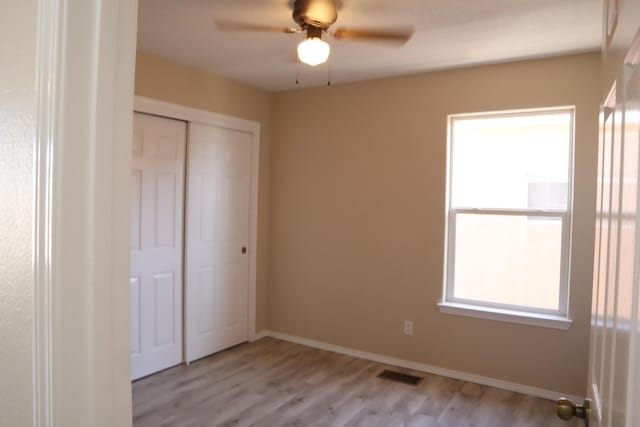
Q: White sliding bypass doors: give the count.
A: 2